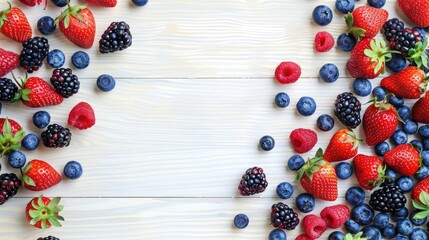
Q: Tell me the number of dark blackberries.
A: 13